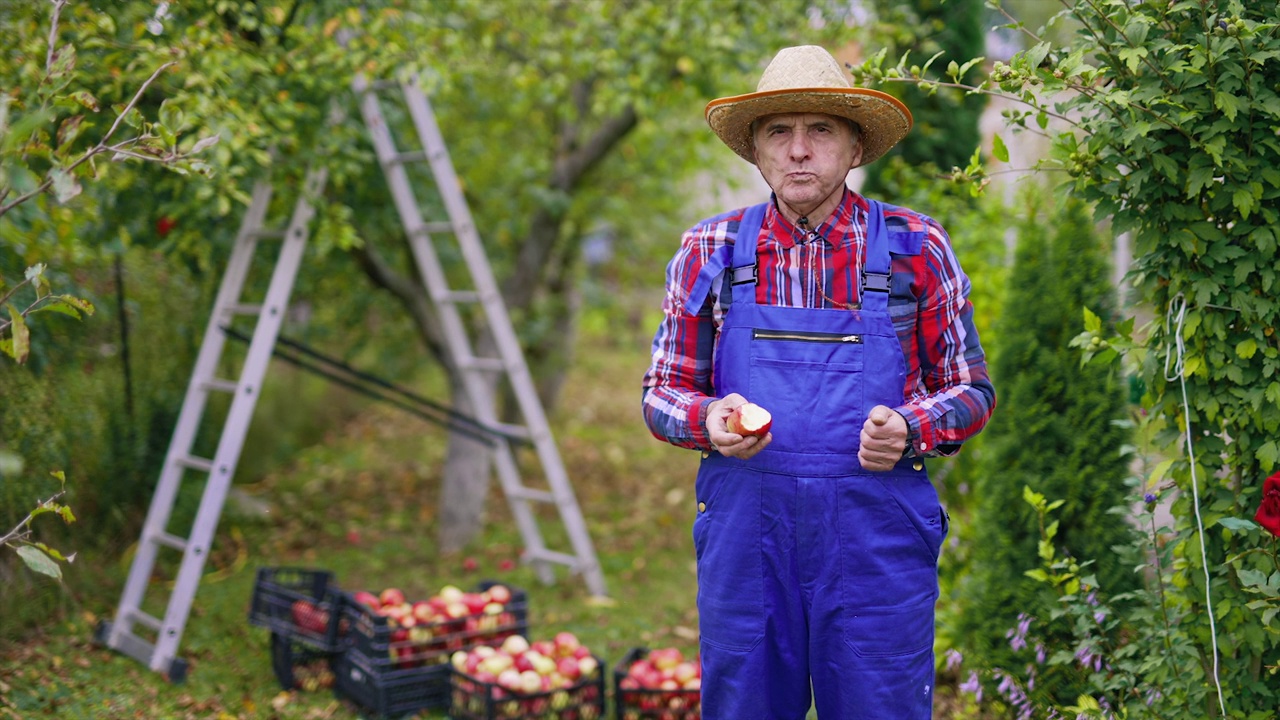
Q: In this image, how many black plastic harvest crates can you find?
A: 6